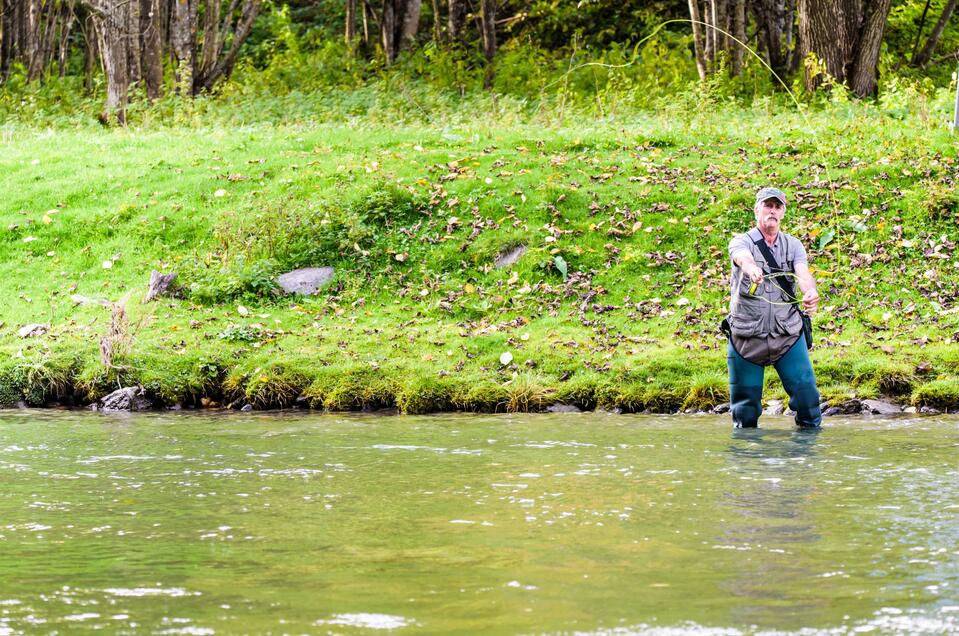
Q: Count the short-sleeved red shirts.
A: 0